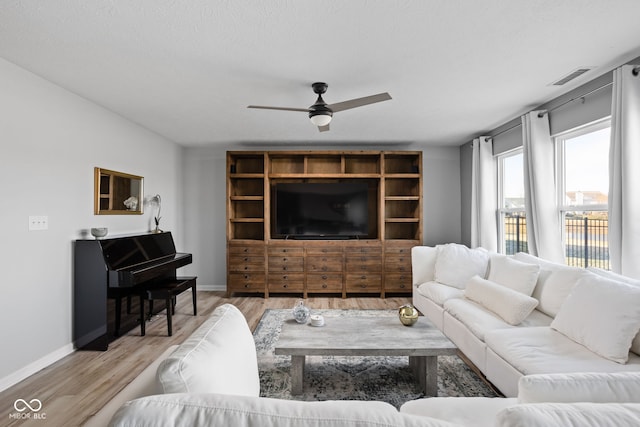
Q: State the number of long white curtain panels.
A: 3